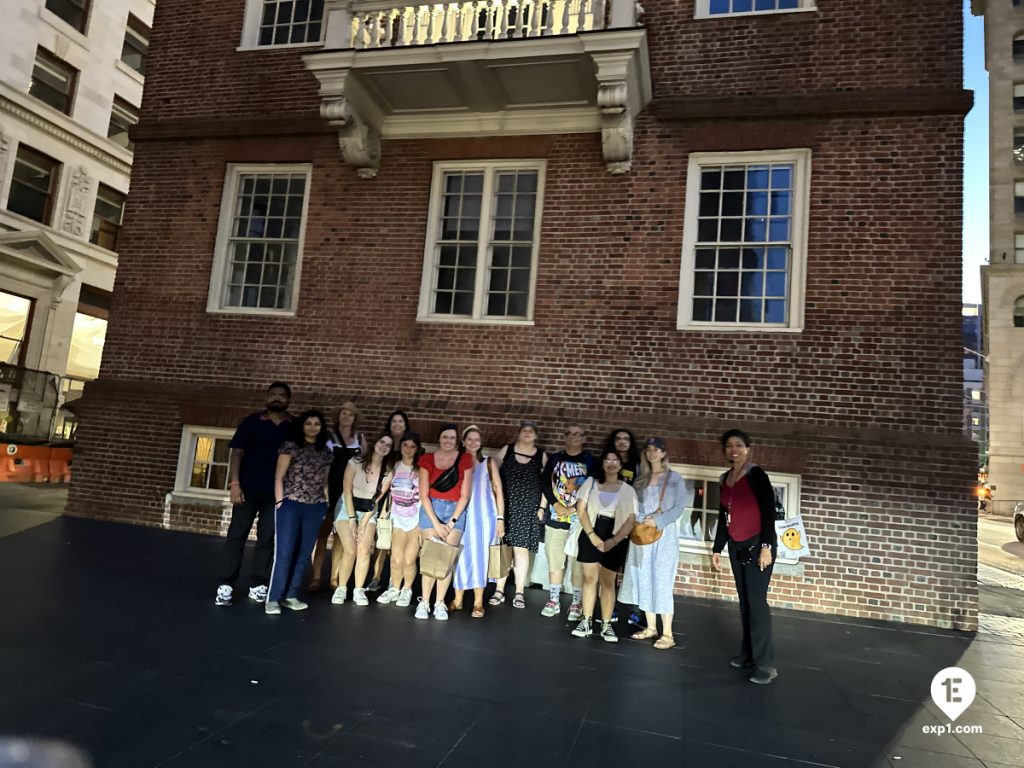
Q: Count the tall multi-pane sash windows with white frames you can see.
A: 3